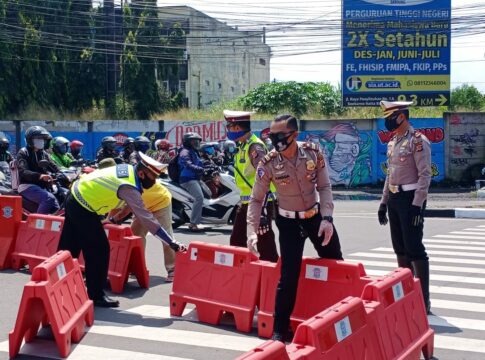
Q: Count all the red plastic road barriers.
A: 9